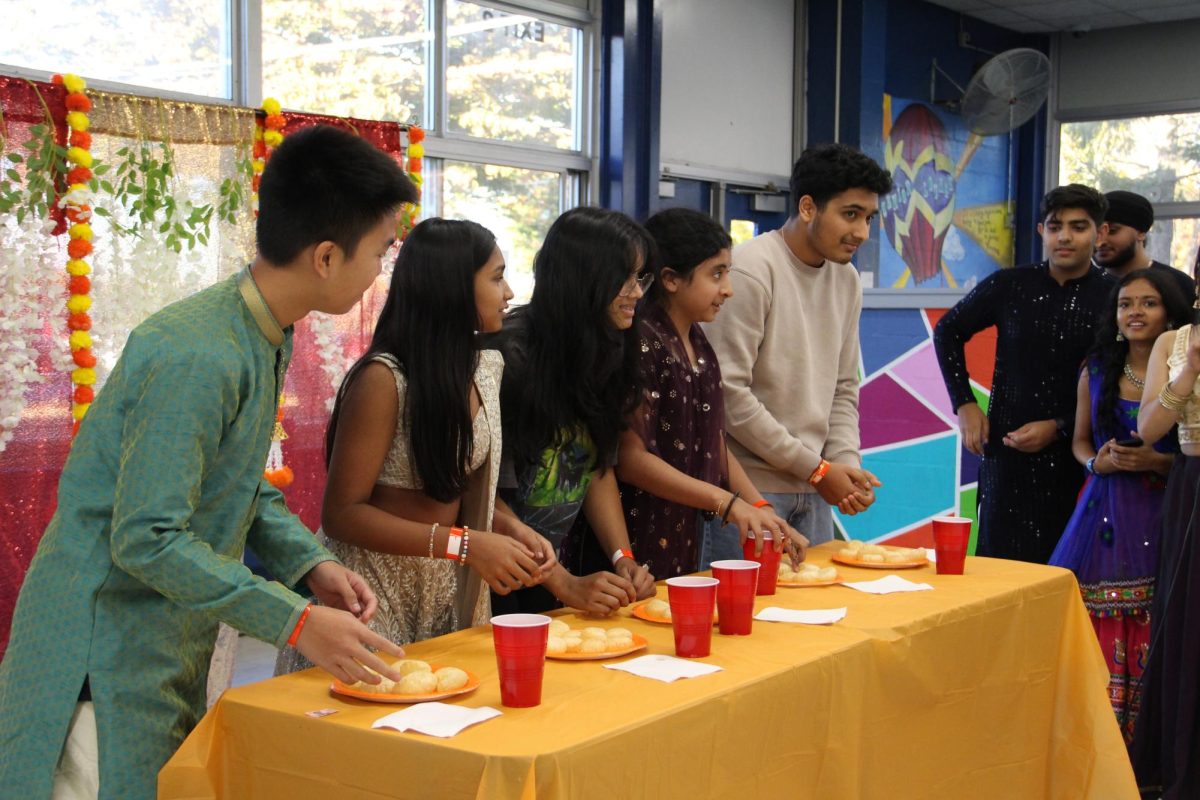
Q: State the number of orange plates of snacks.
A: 5